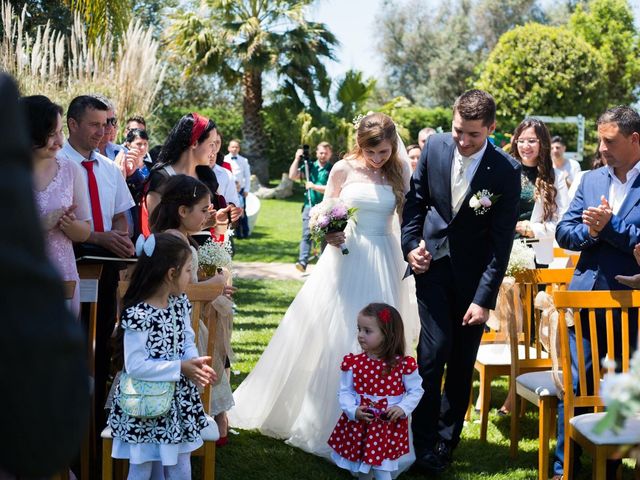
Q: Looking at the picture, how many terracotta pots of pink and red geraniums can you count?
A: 0